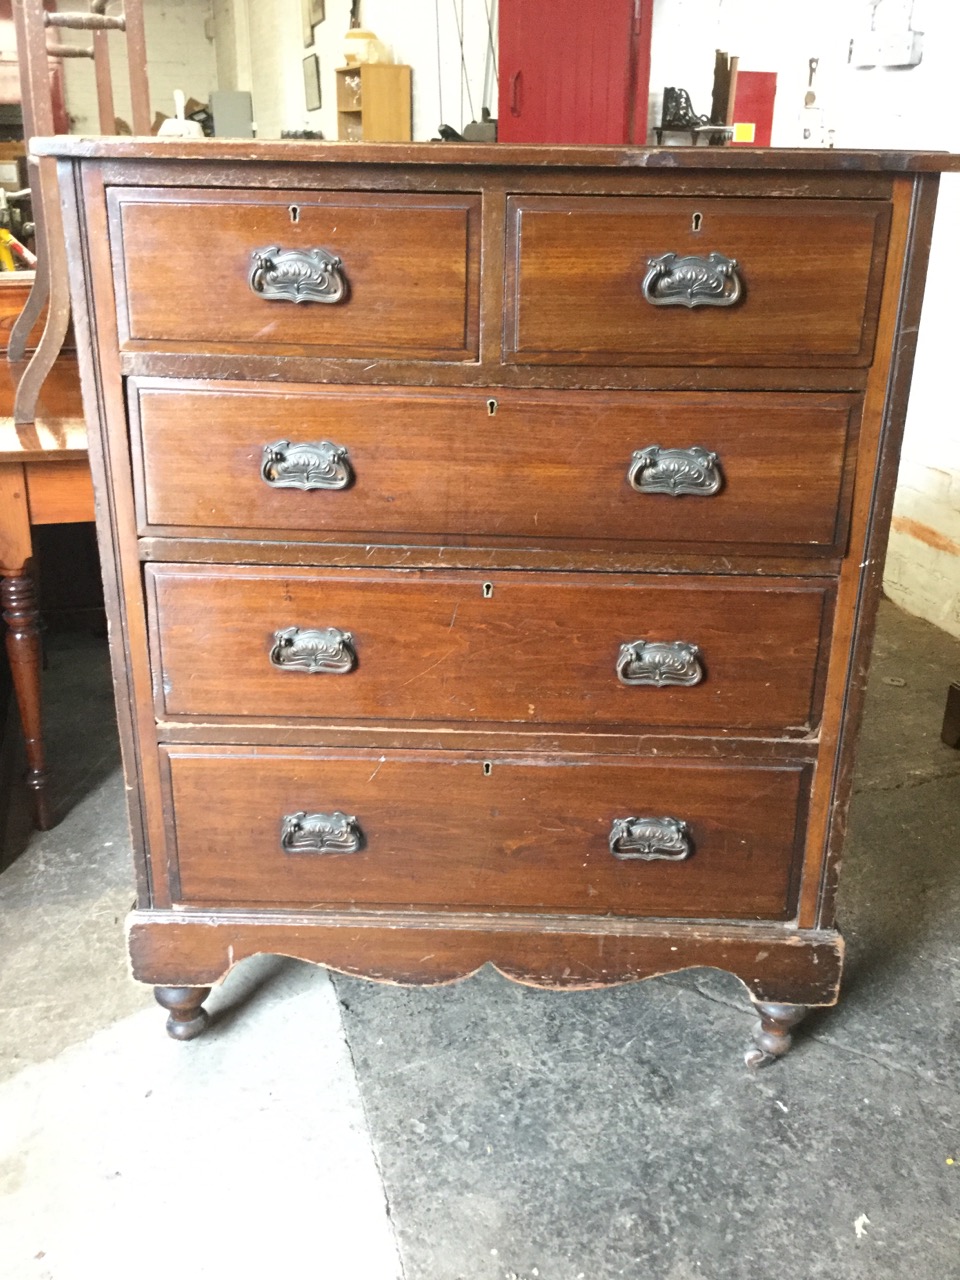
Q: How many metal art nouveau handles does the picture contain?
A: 8